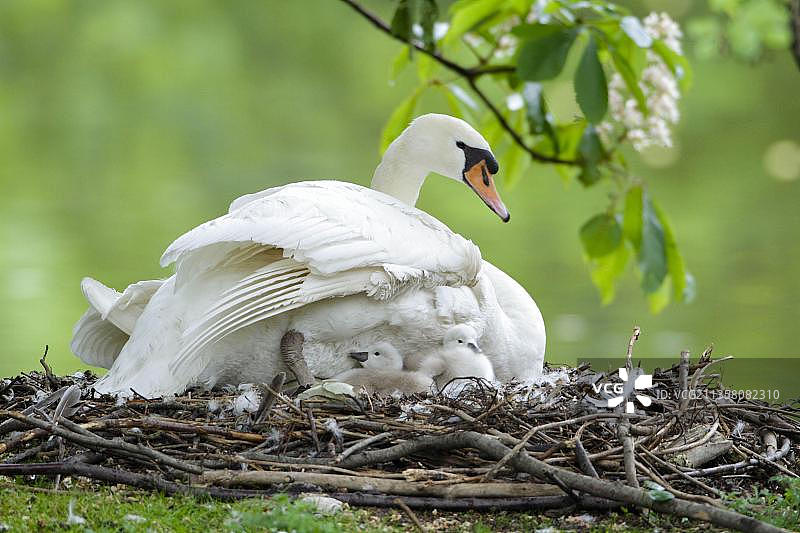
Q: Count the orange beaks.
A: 1